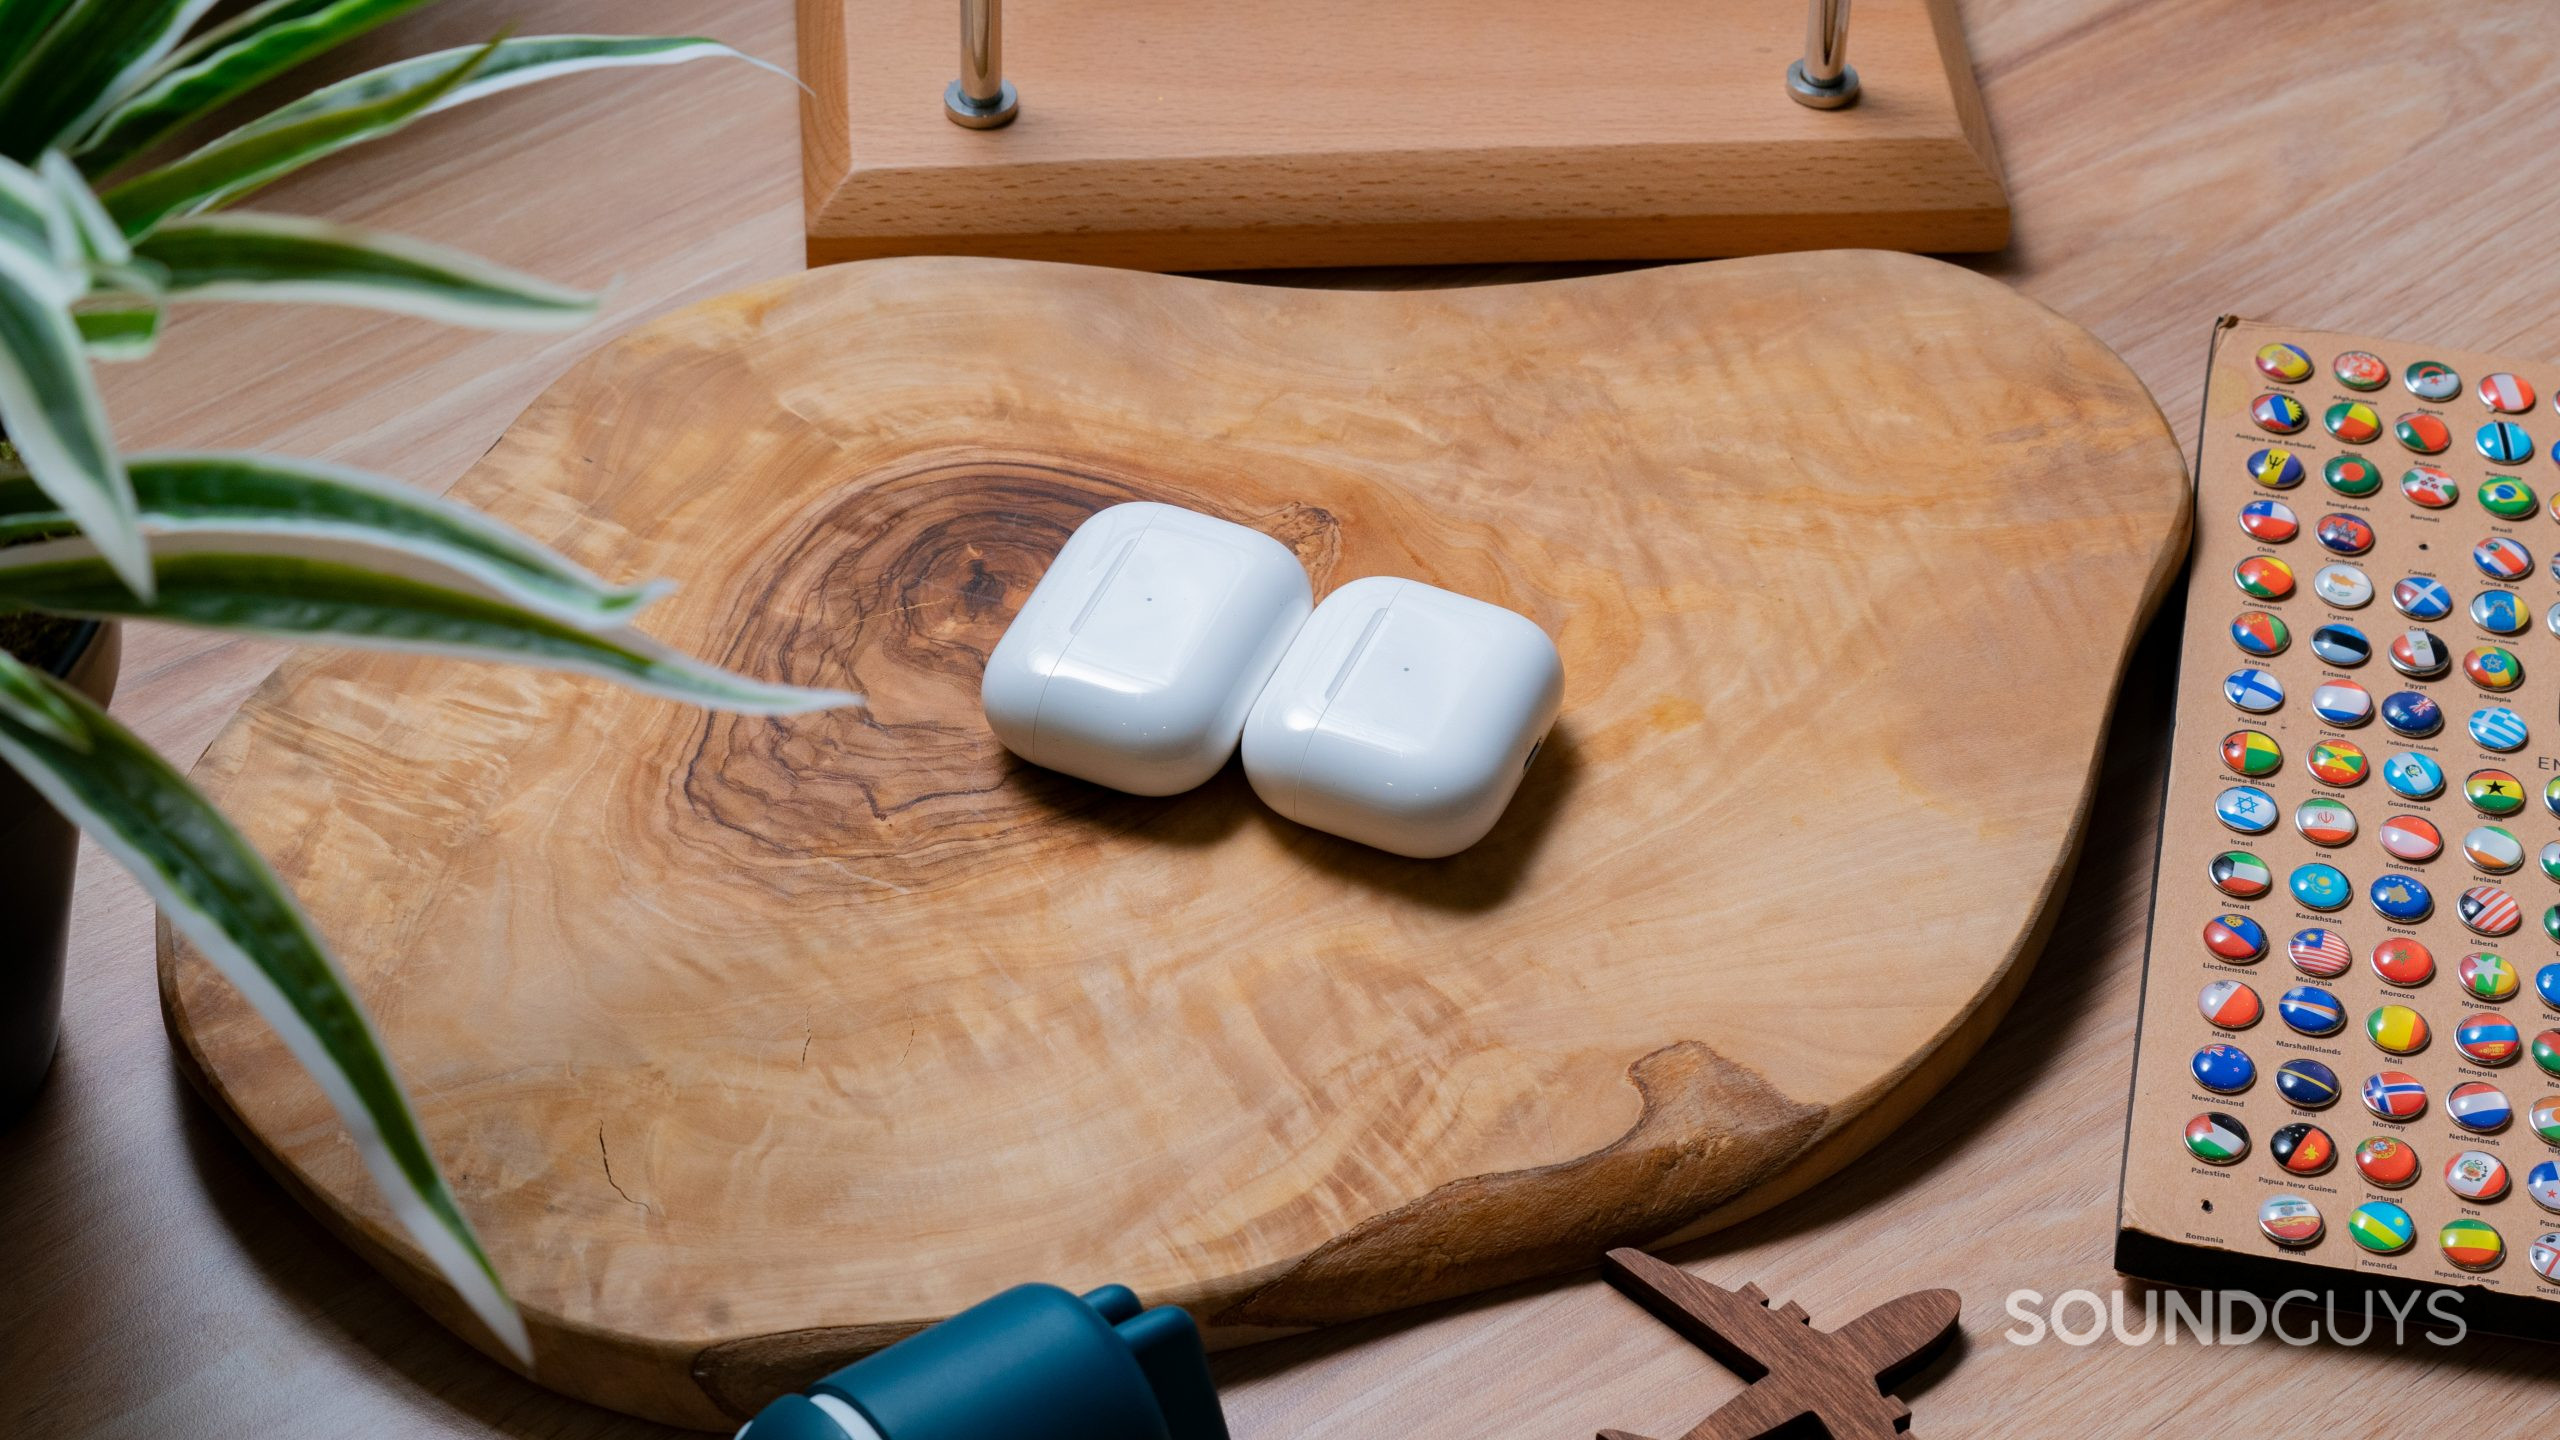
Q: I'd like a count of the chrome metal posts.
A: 2